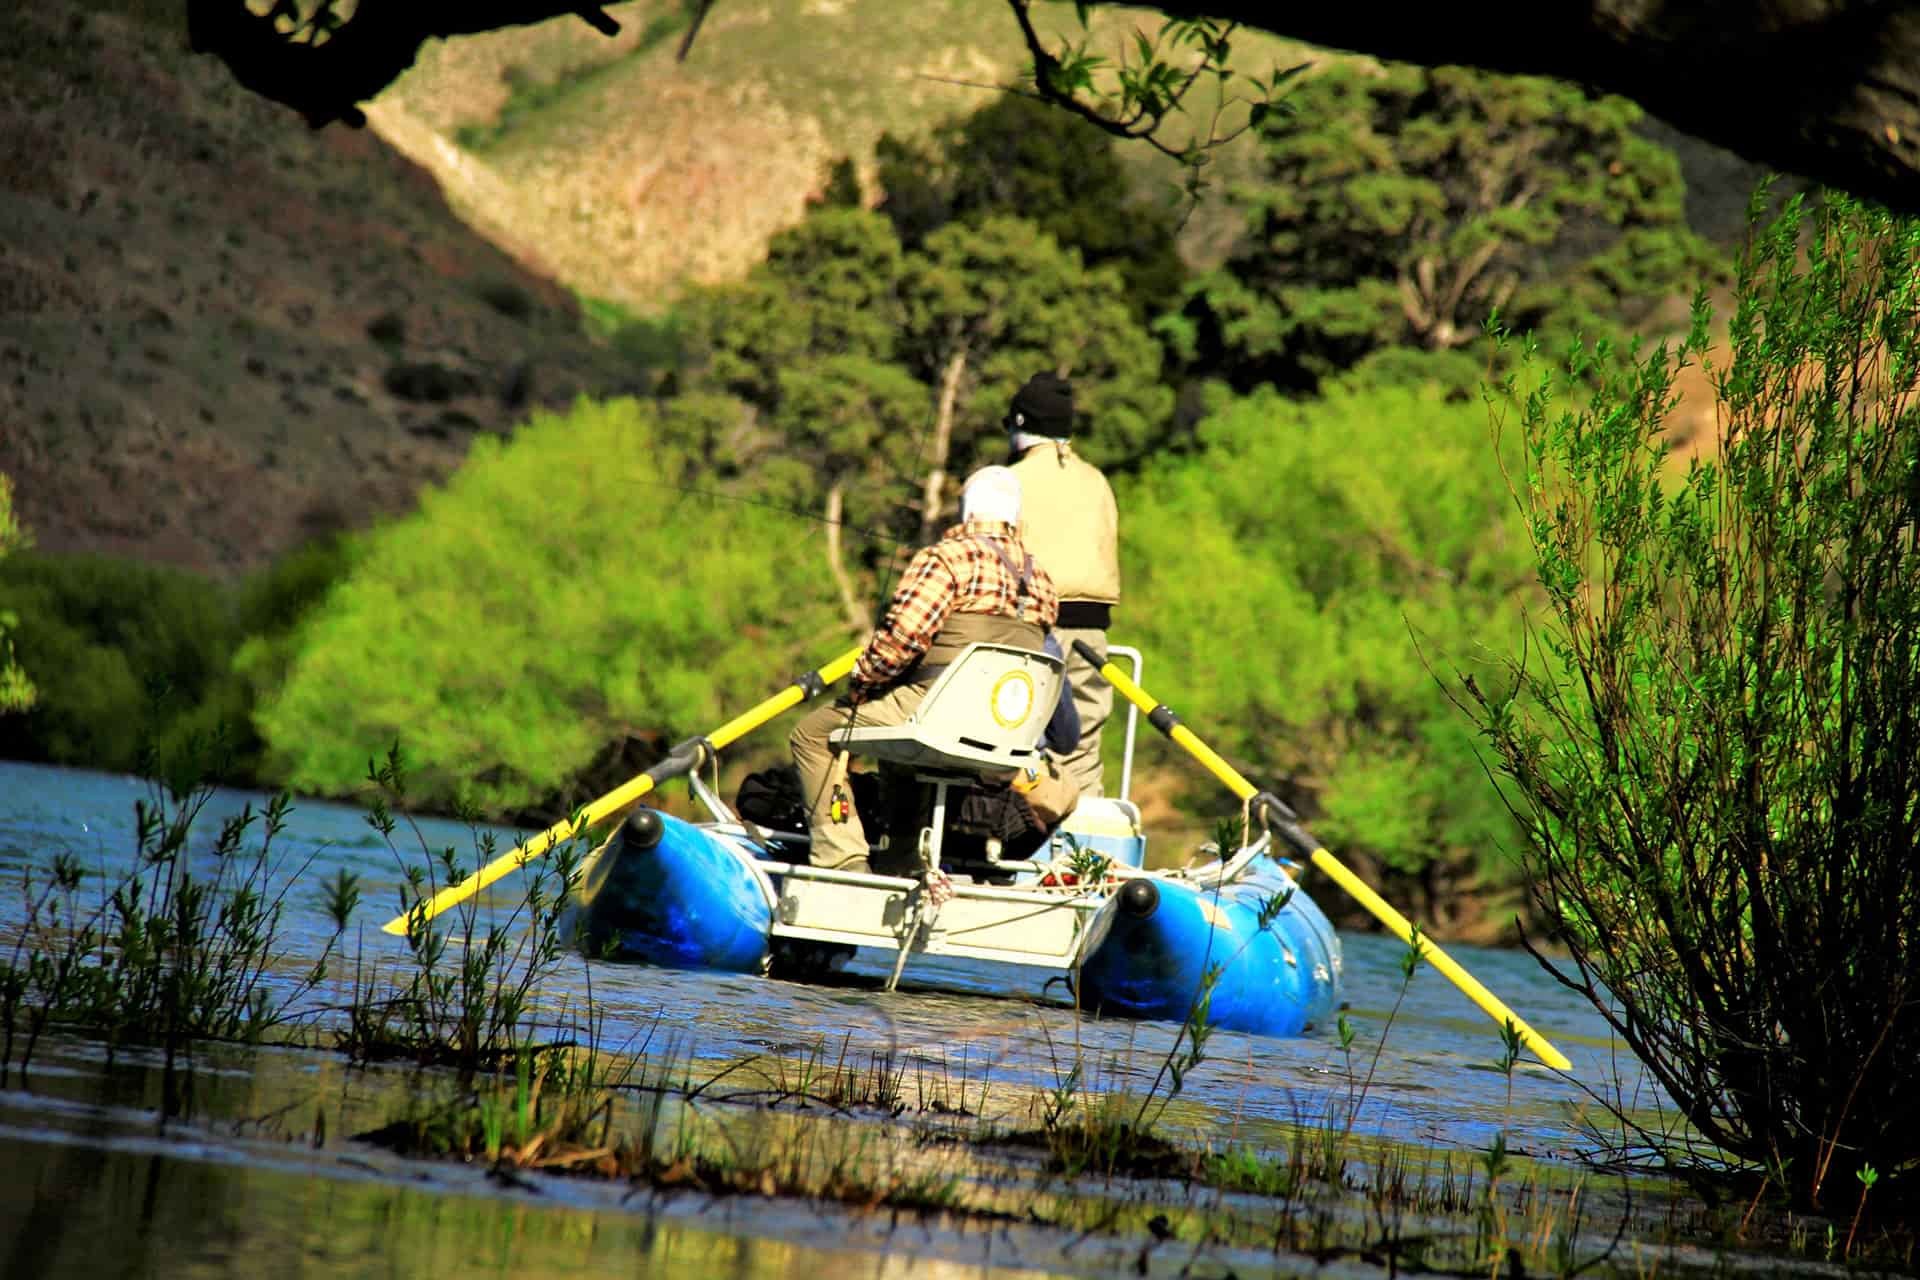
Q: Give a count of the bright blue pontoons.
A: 2